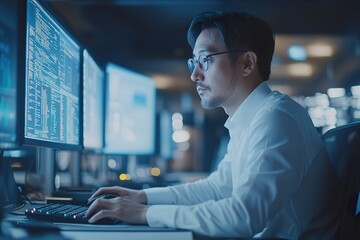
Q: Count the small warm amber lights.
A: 2